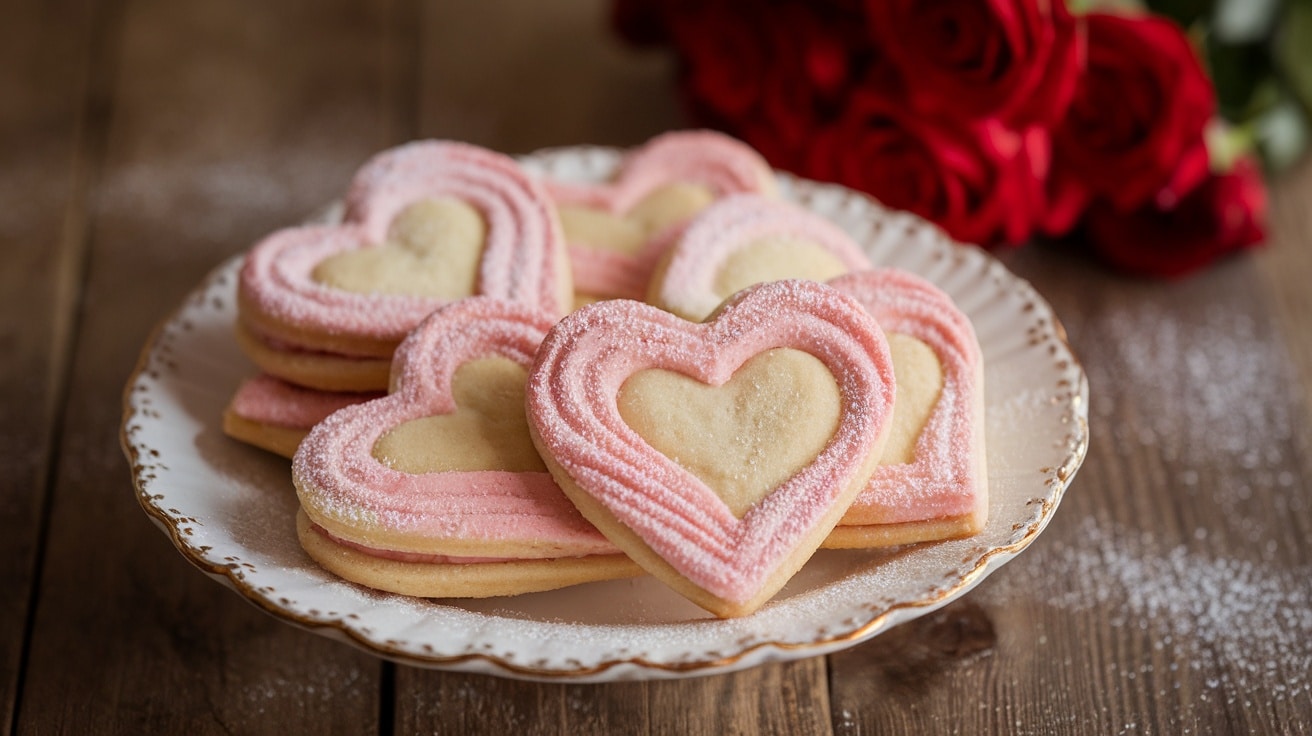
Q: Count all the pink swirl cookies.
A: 7